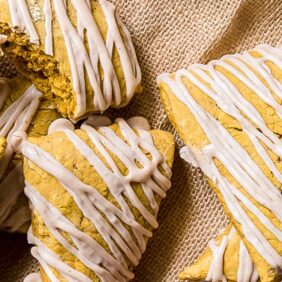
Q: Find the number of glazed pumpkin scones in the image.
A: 5